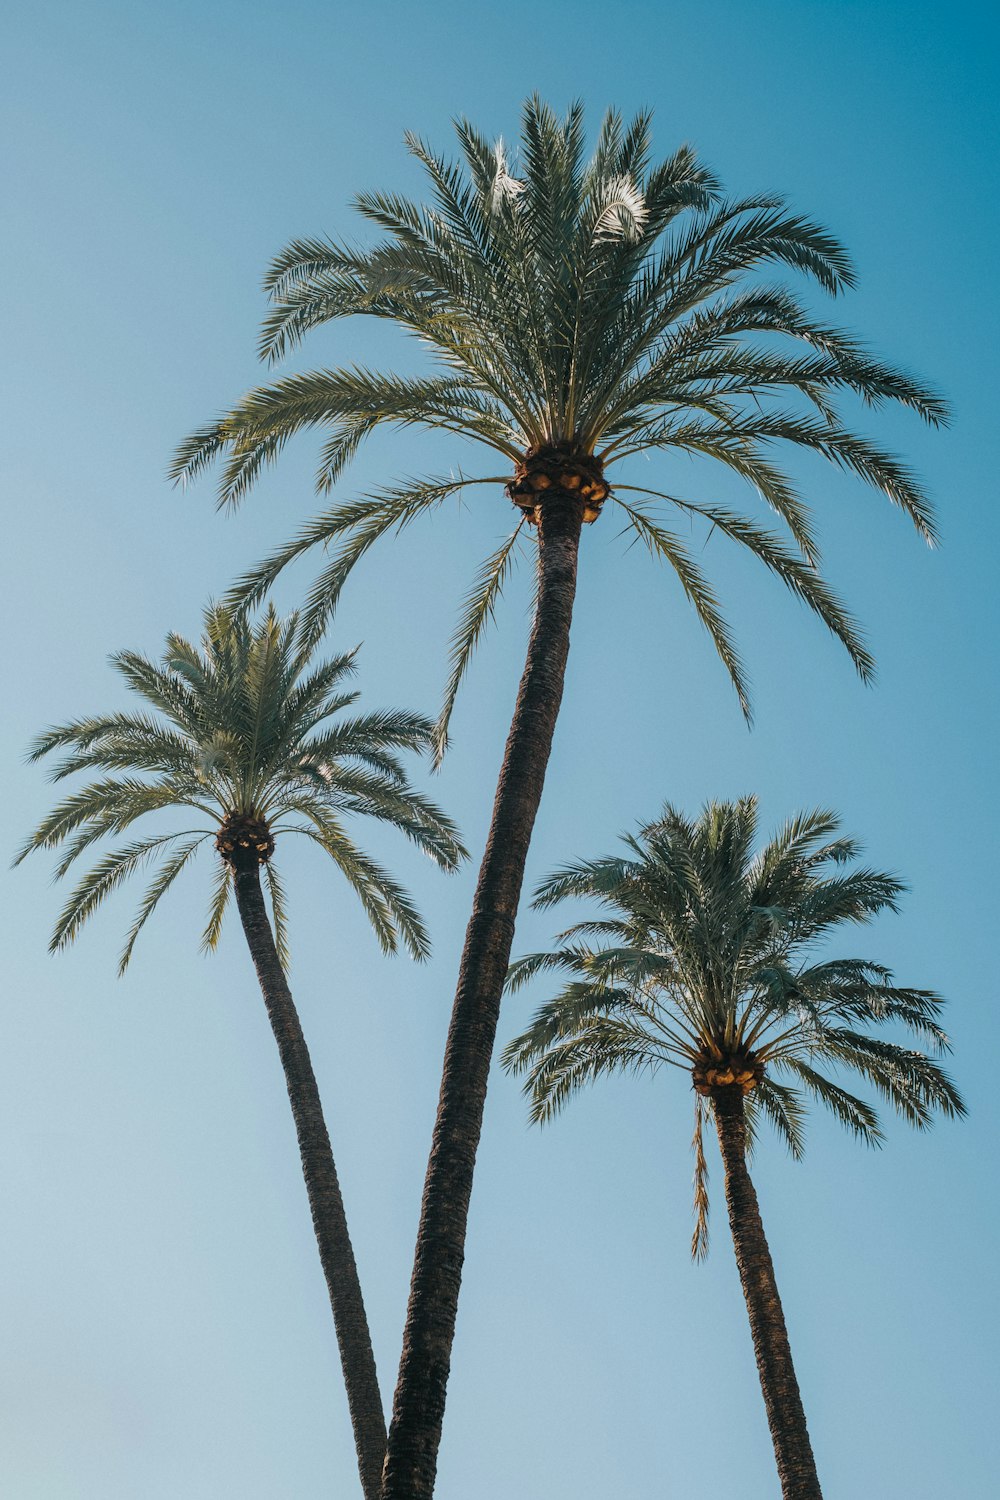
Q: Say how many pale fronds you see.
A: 2